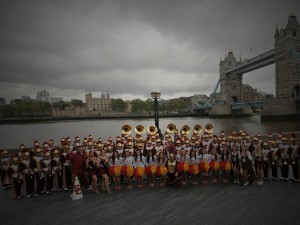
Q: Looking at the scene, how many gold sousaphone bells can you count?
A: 7